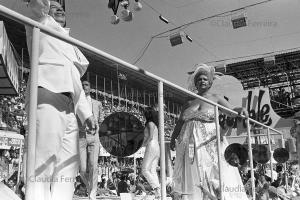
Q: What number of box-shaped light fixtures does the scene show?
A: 2